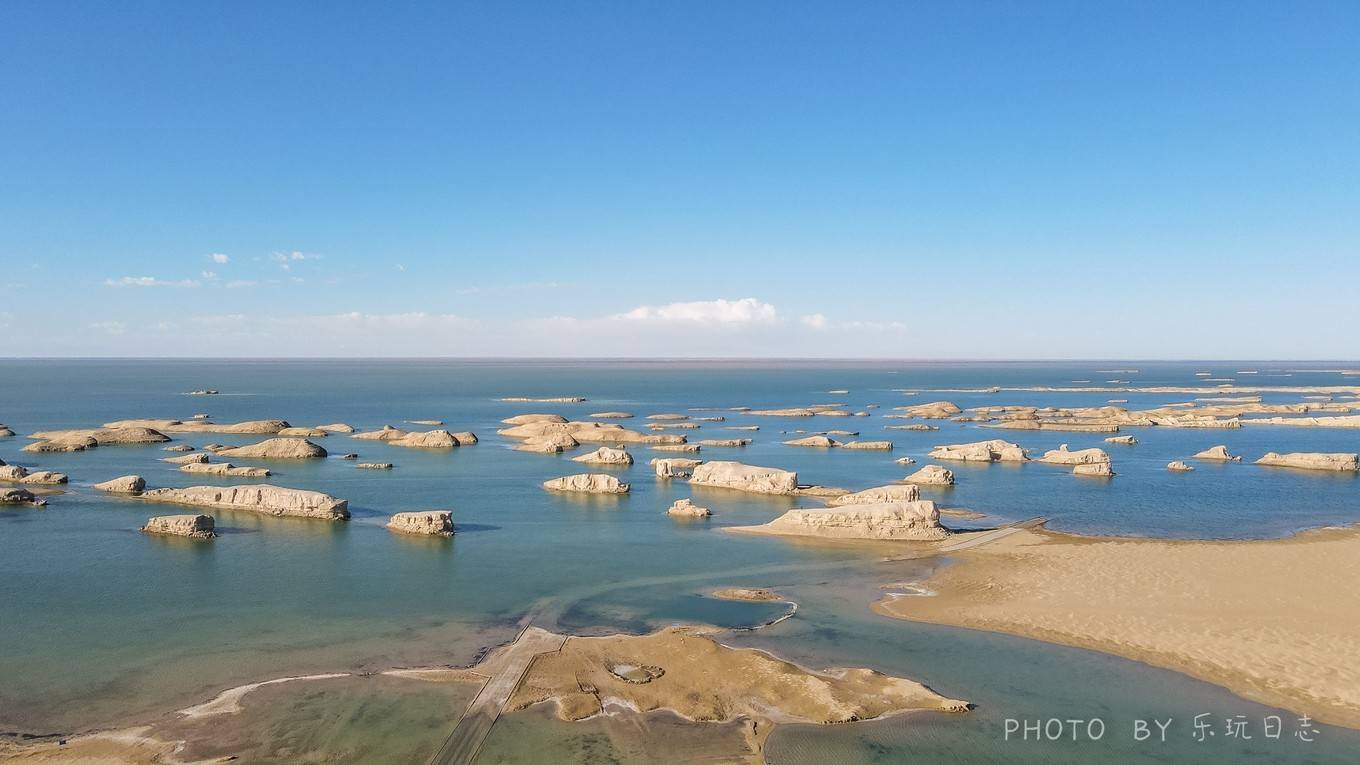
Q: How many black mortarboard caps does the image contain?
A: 0